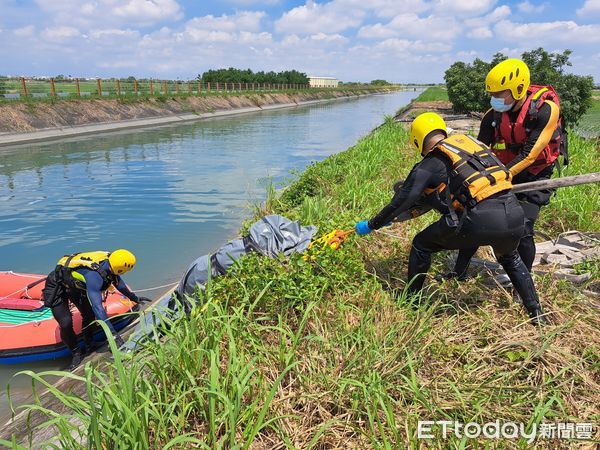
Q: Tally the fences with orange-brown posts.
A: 1